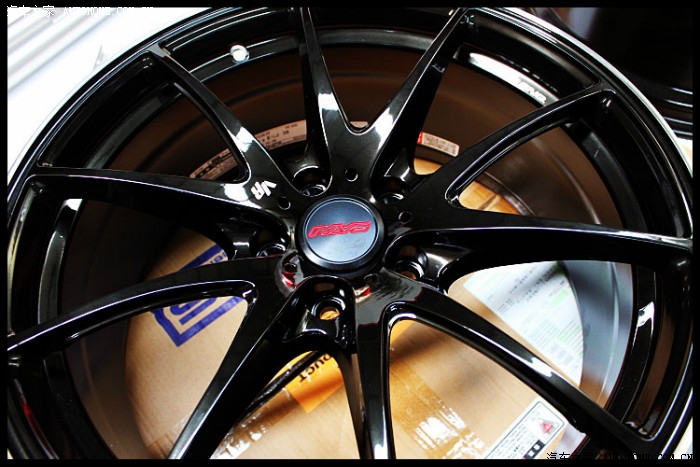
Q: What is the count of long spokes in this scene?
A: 10